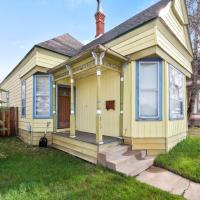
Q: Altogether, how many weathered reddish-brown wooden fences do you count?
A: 1